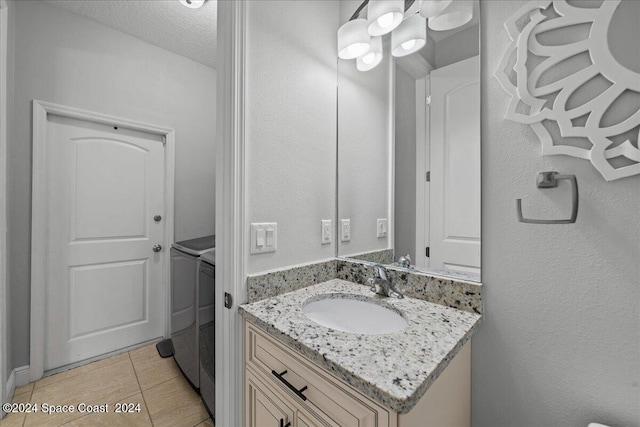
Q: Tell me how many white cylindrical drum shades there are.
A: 6